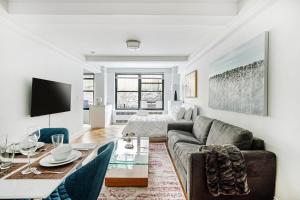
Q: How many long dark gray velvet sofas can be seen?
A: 1